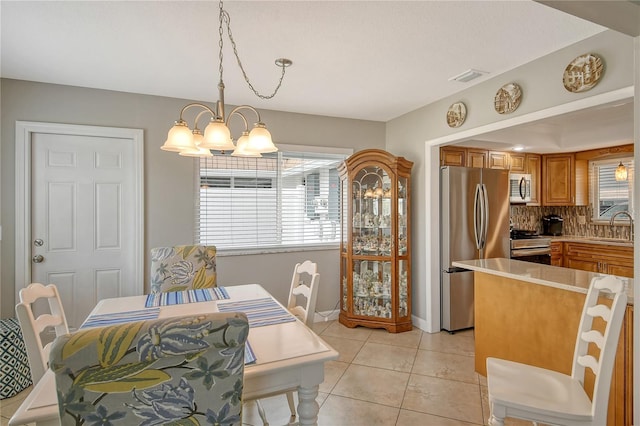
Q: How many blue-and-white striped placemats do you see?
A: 4